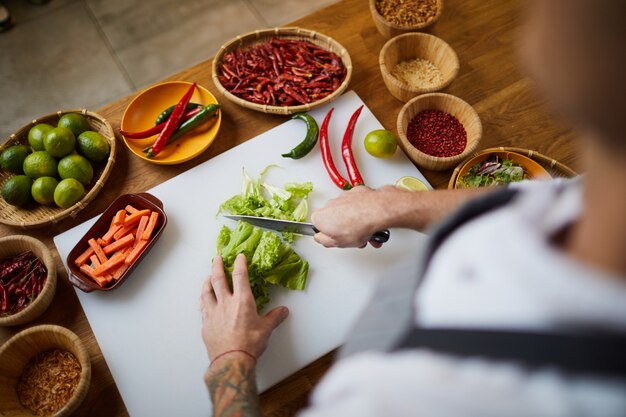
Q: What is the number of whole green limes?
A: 11